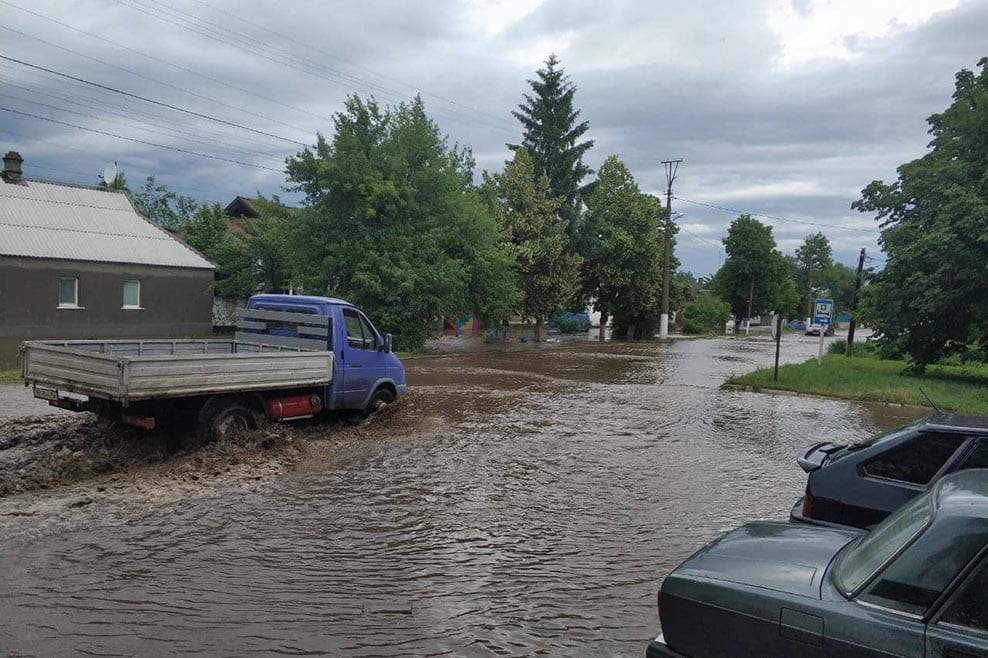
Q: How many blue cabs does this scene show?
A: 1